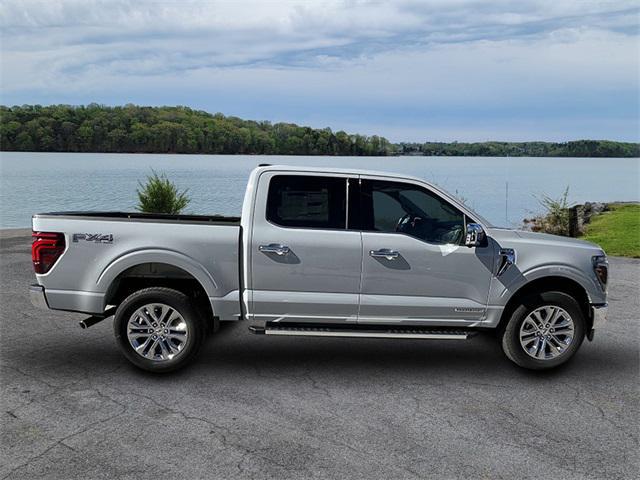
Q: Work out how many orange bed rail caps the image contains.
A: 0